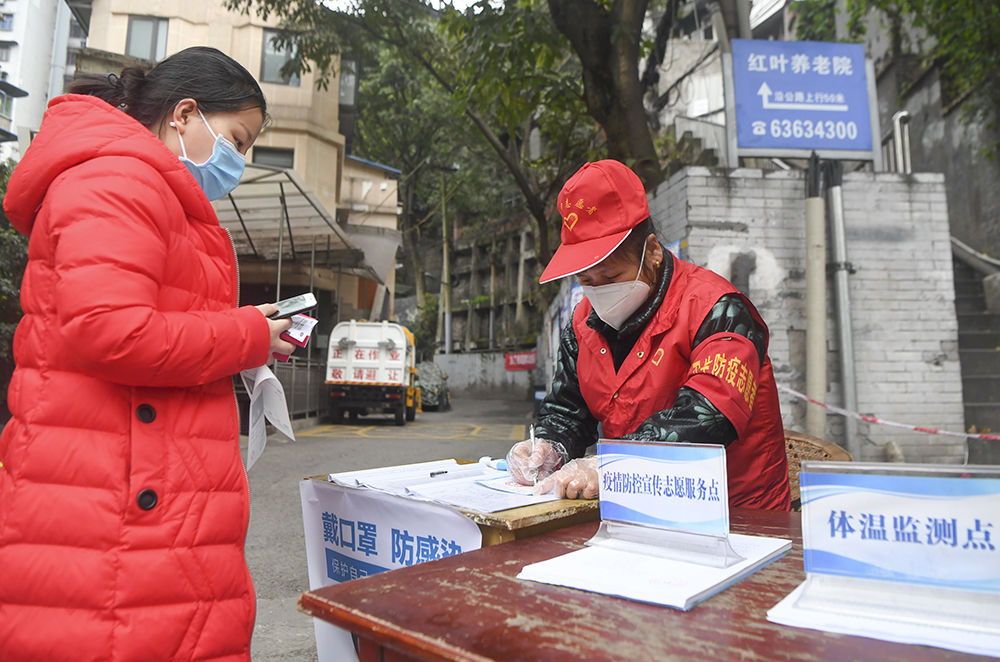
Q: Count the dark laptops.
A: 0